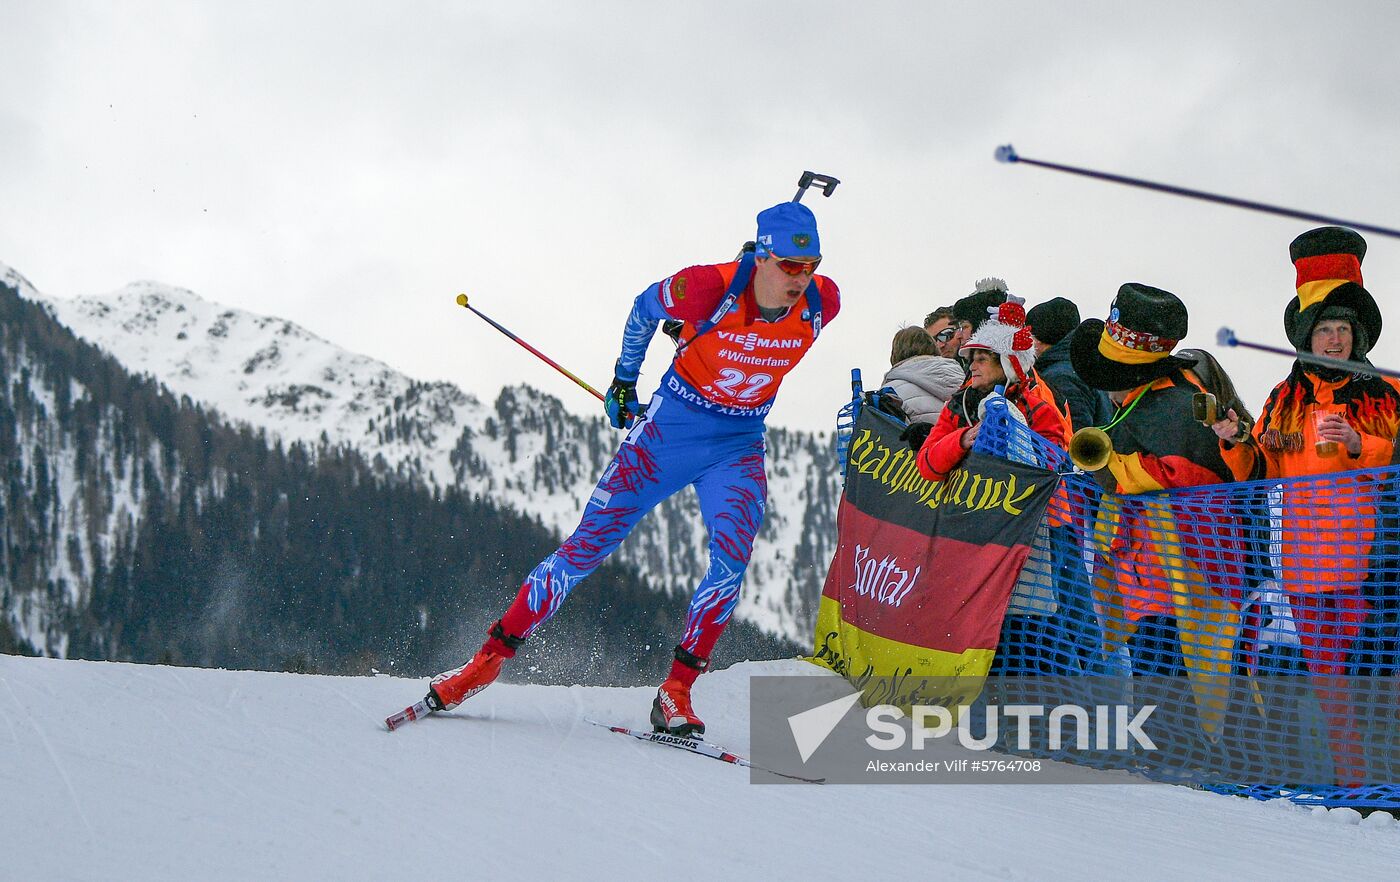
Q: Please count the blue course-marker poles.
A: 2